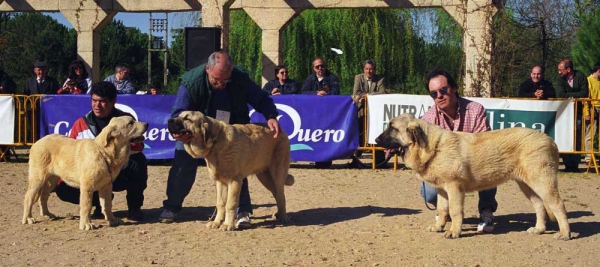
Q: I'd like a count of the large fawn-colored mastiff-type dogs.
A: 3